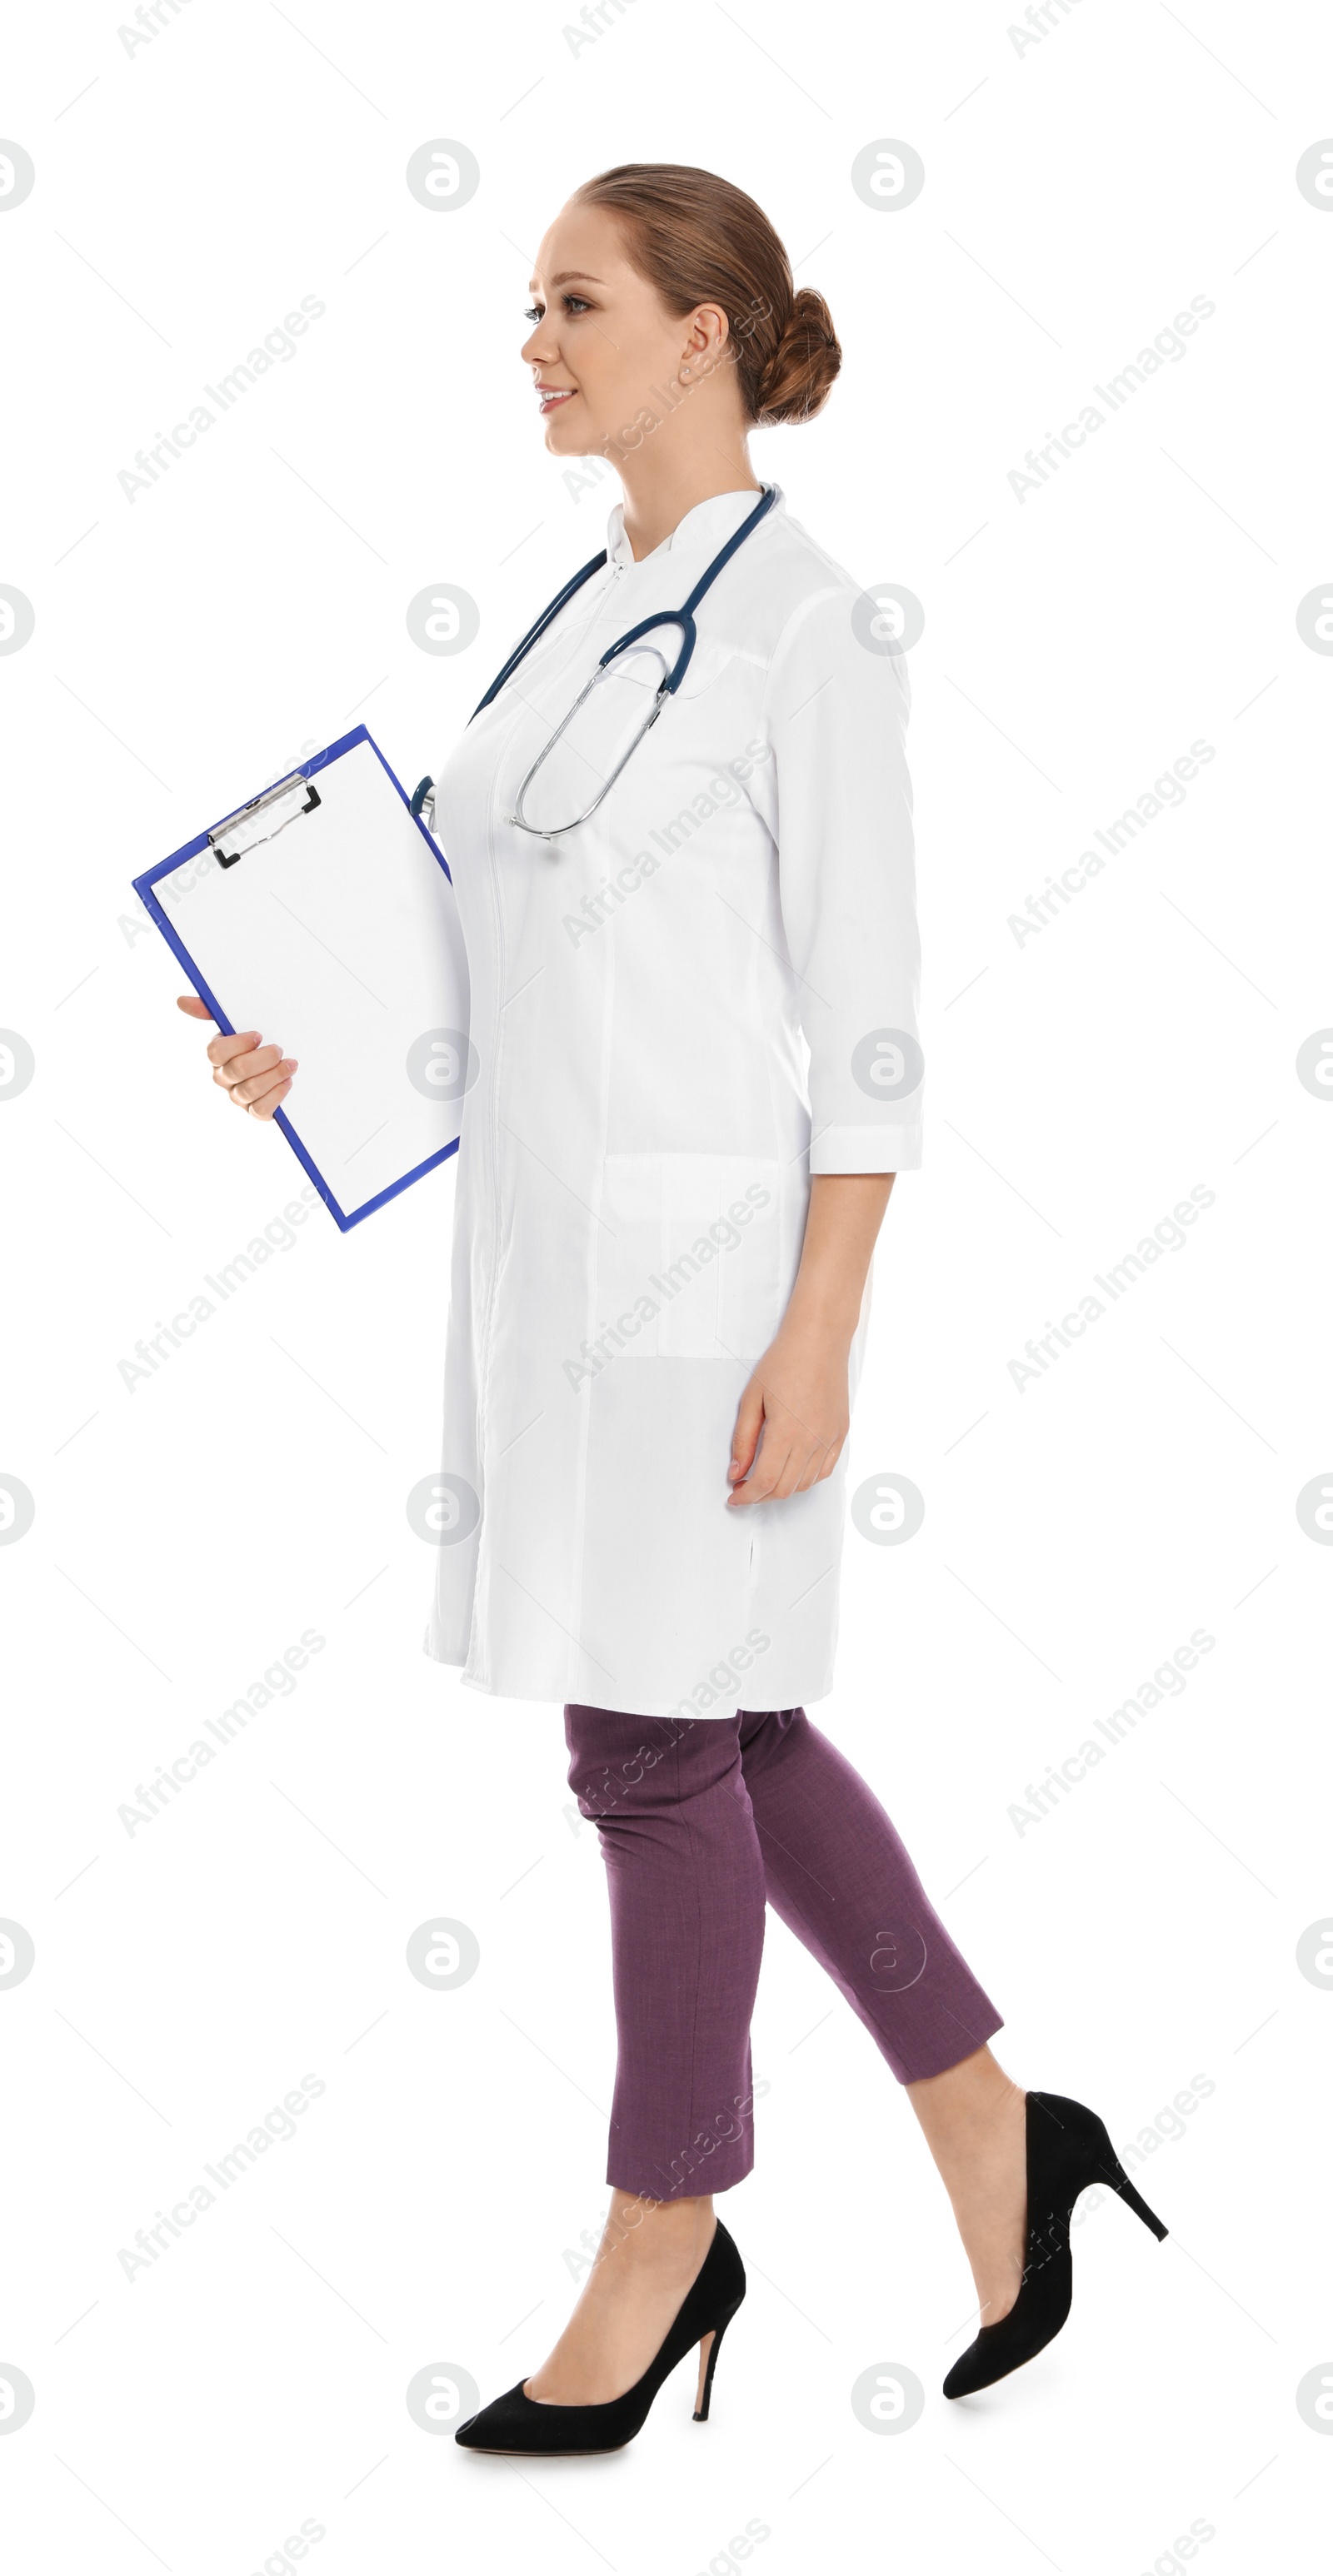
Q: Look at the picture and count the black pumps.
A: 2